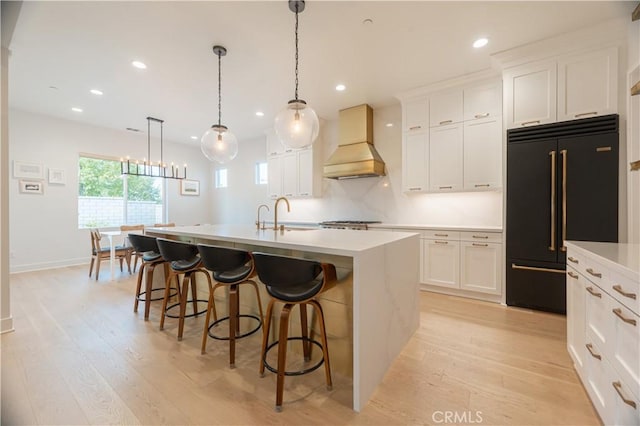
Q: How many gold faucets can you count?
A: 2